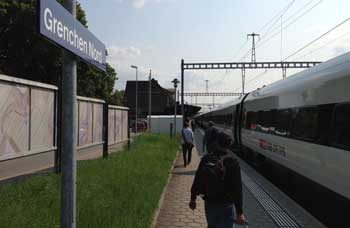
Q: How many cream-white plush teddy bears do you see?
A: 0